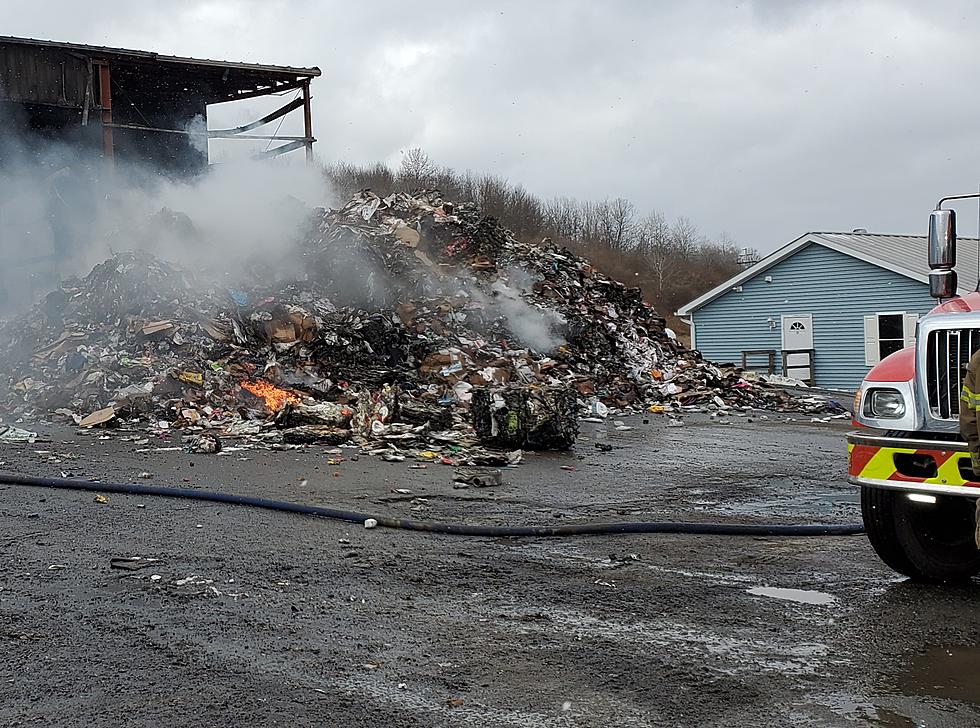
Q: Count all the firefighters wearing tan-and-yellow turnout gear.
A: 1